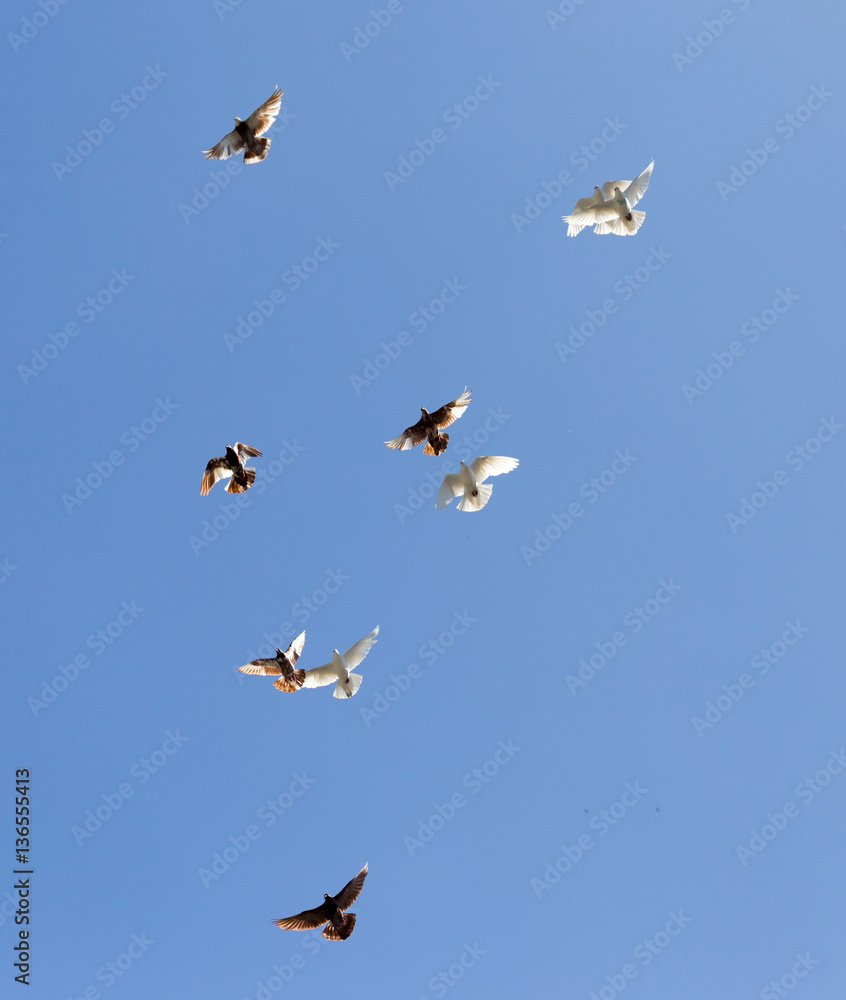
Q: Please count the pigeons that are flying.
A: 9